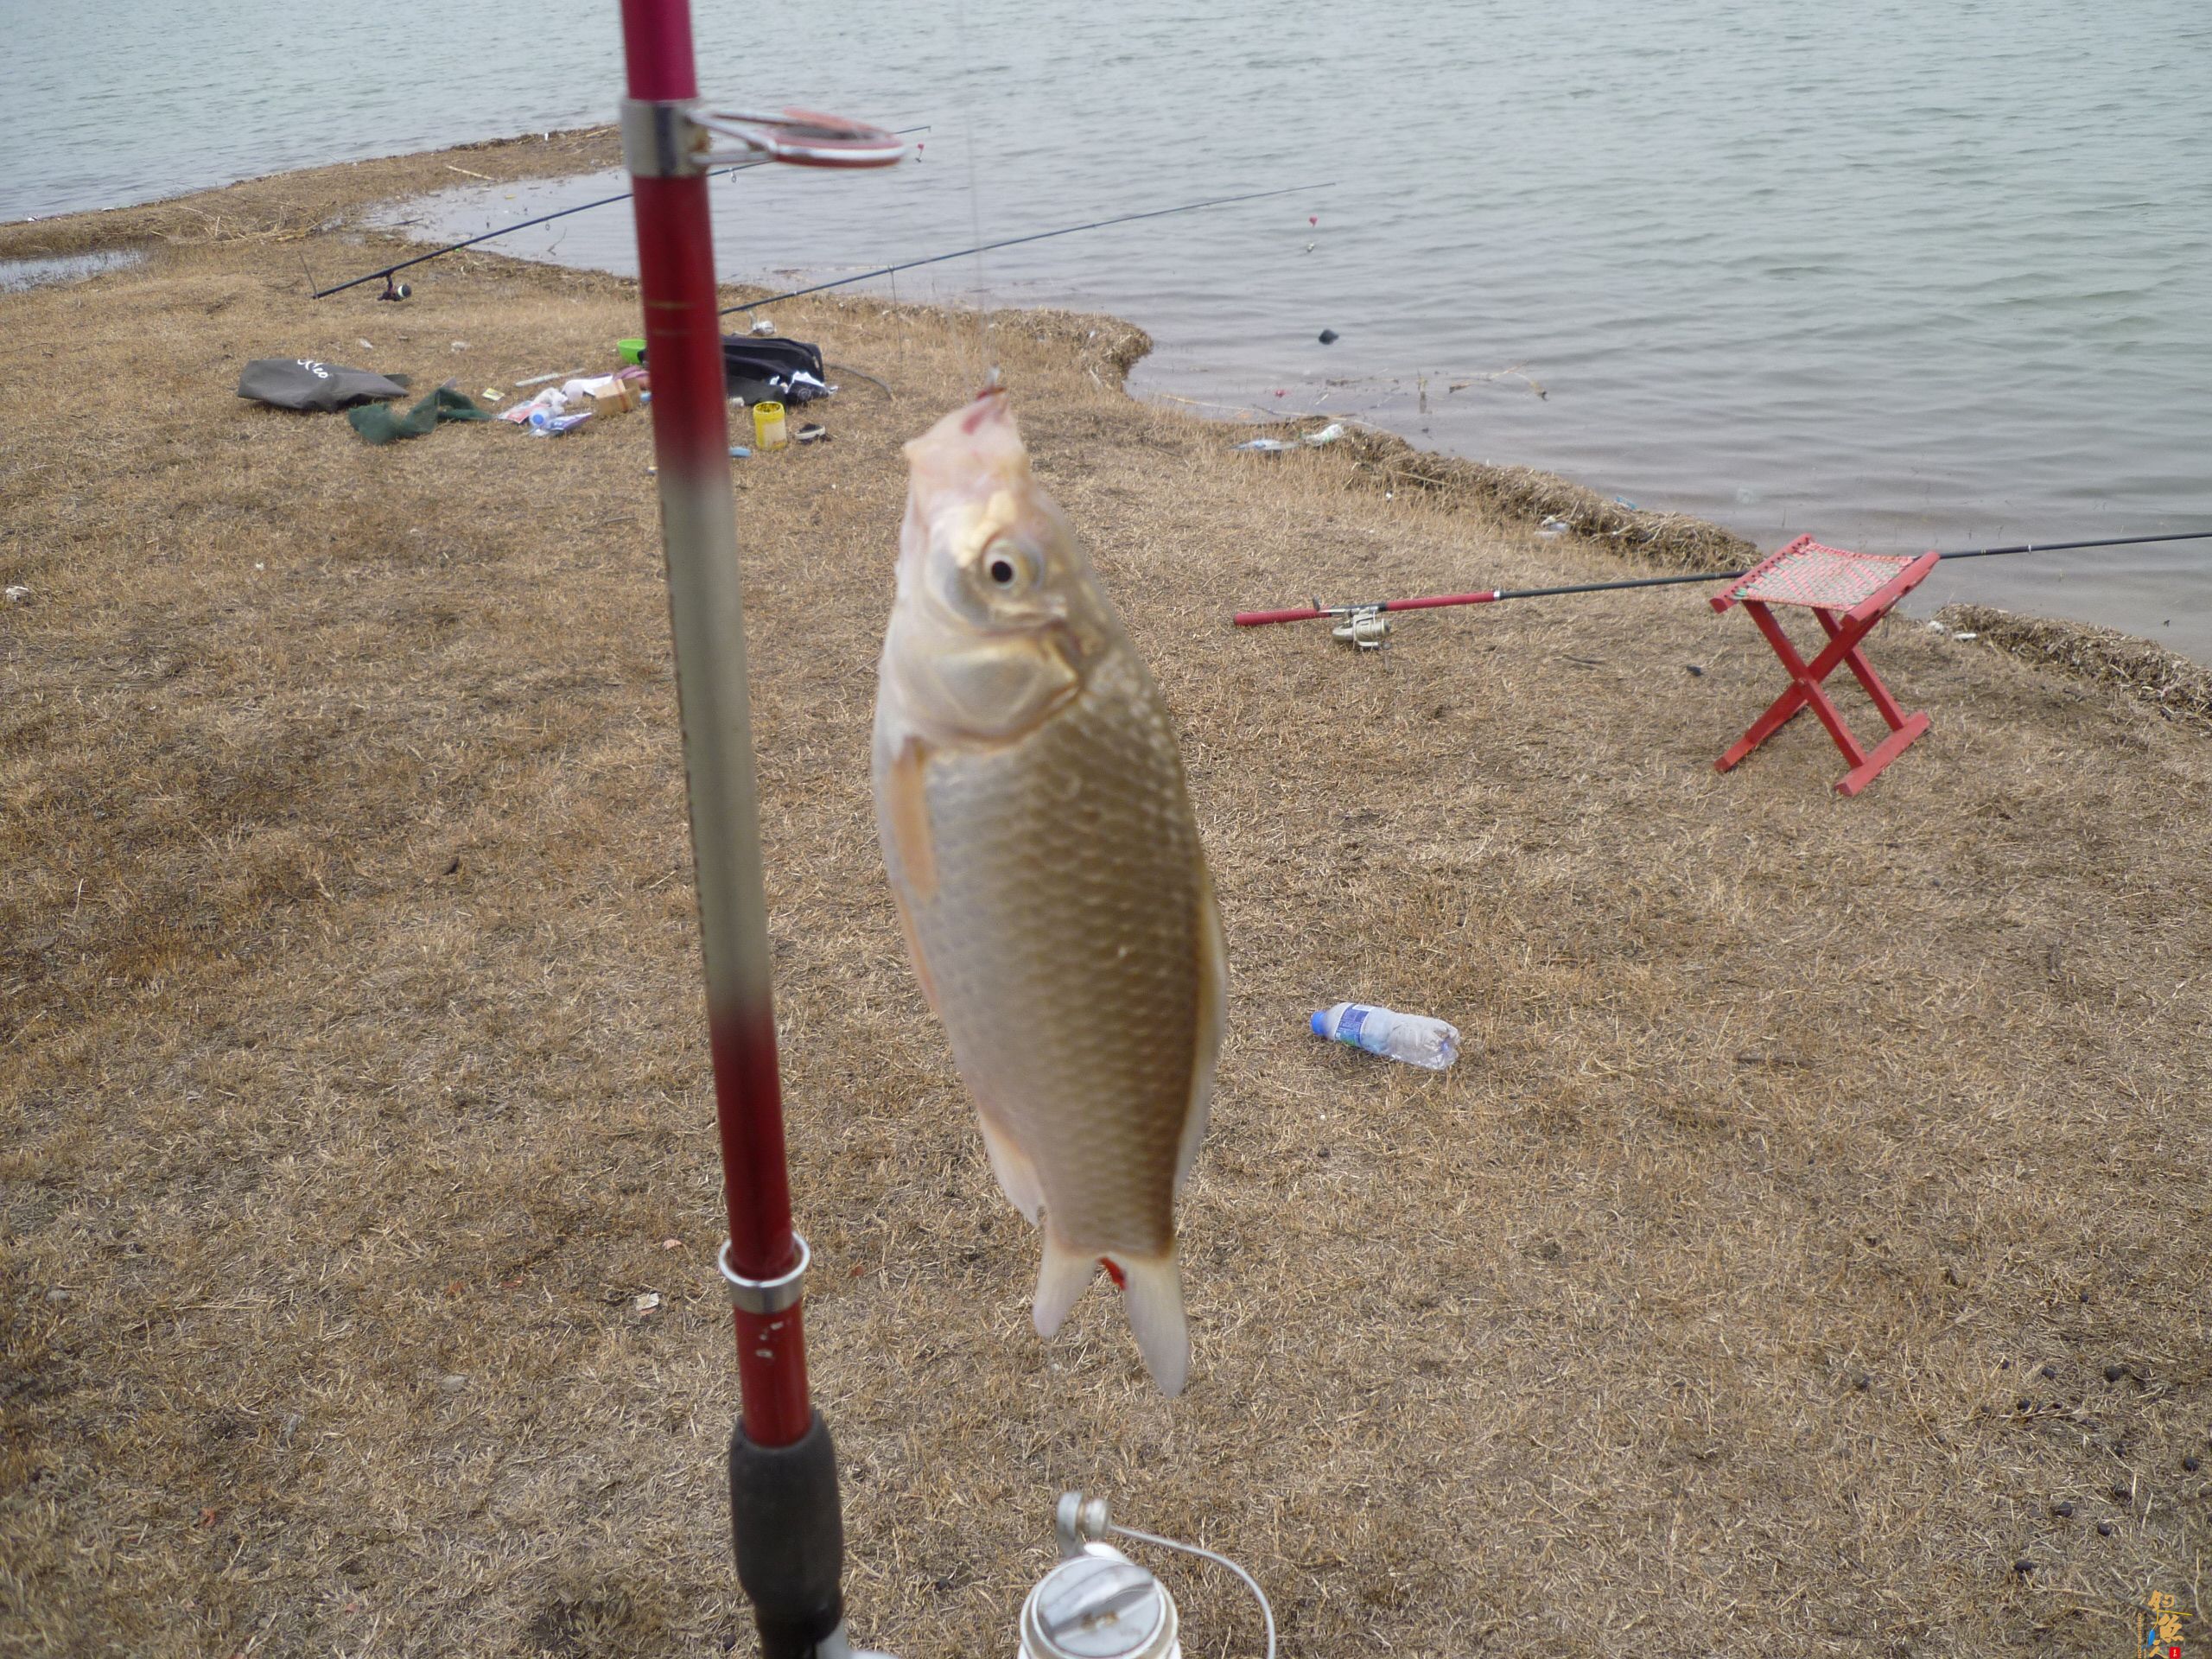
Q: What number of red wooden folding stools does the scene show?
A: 1